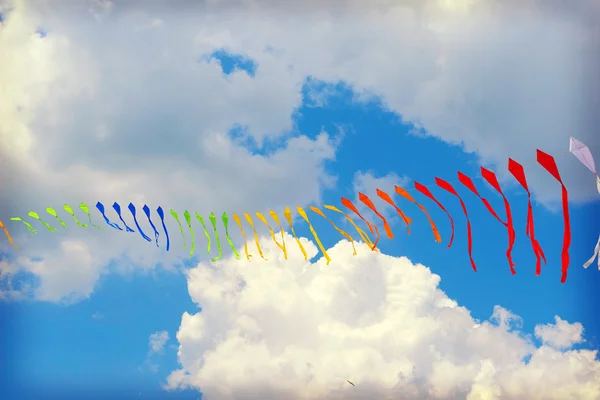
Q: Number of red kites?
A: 6